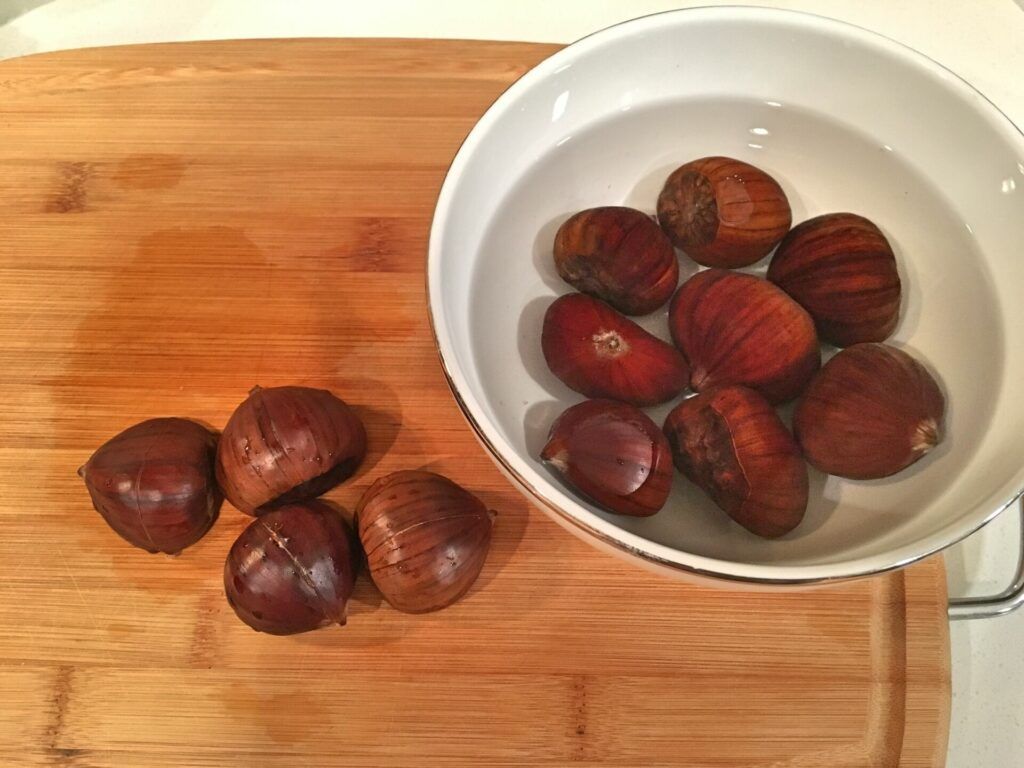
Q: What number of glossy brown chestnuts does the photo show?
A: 12